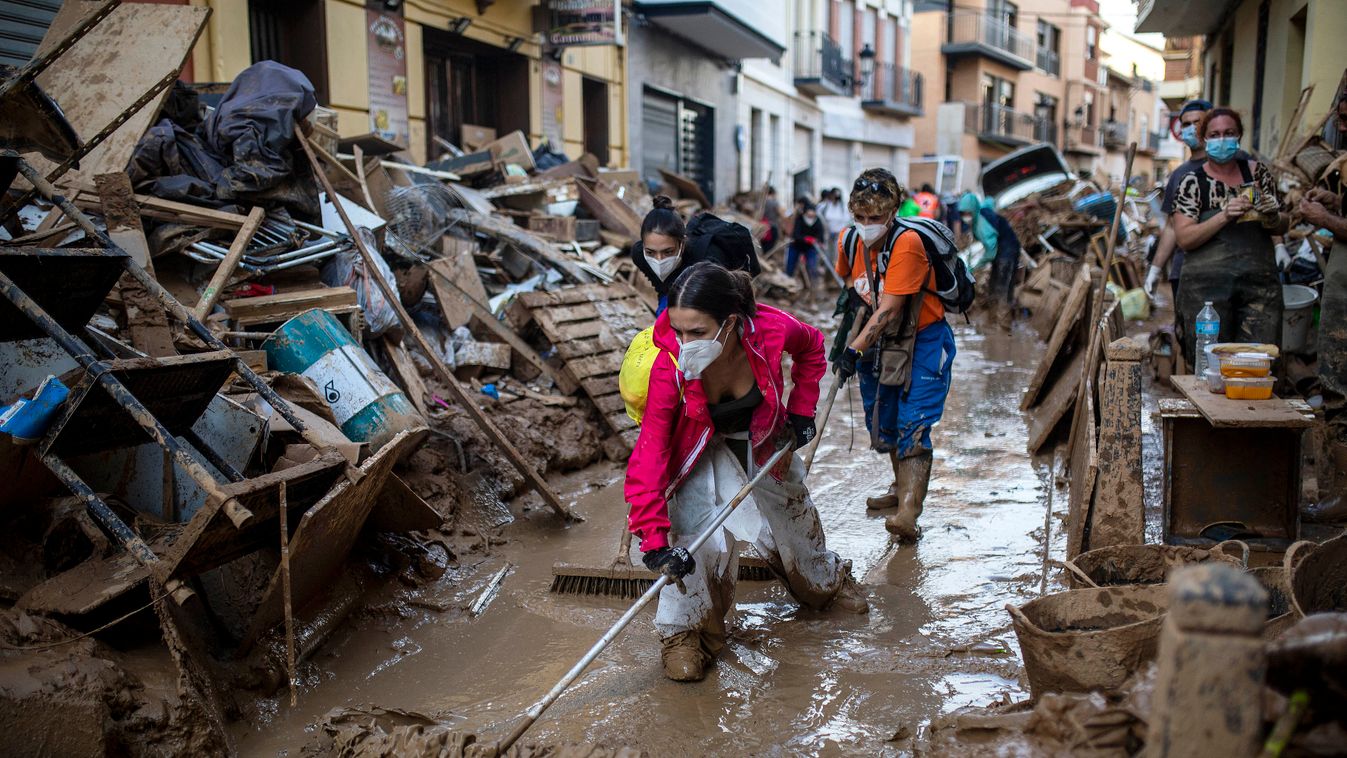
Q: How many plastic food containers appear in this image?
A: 4